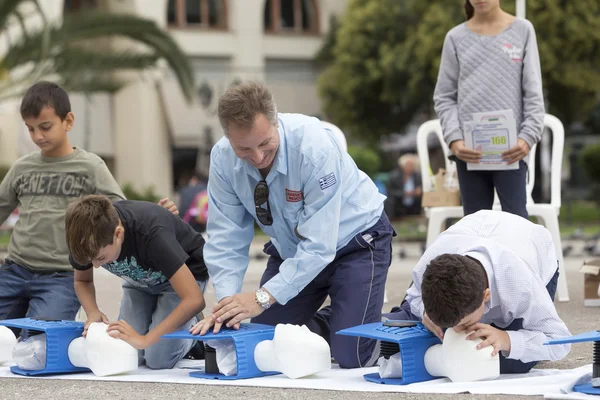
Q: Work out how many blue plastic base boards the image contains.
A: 4